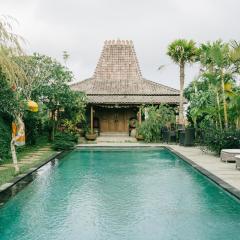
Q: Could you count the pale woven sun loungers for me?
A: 2